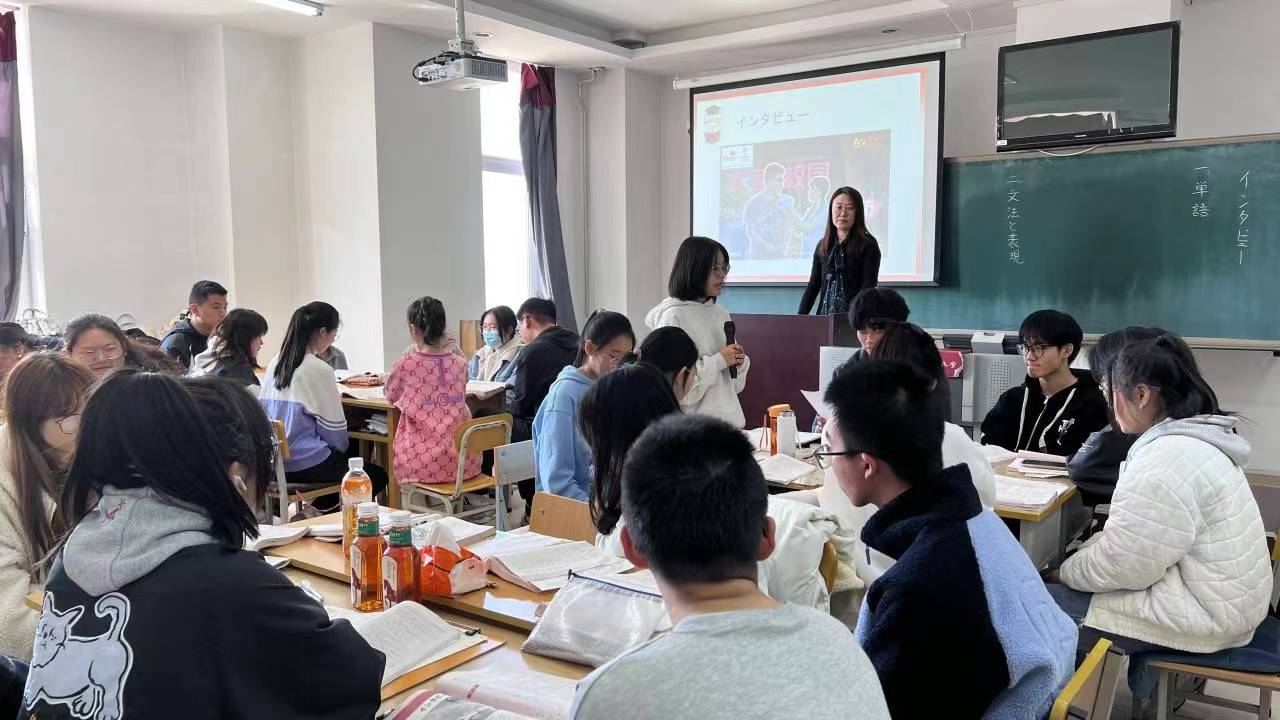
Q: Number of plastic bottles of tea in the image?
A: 3